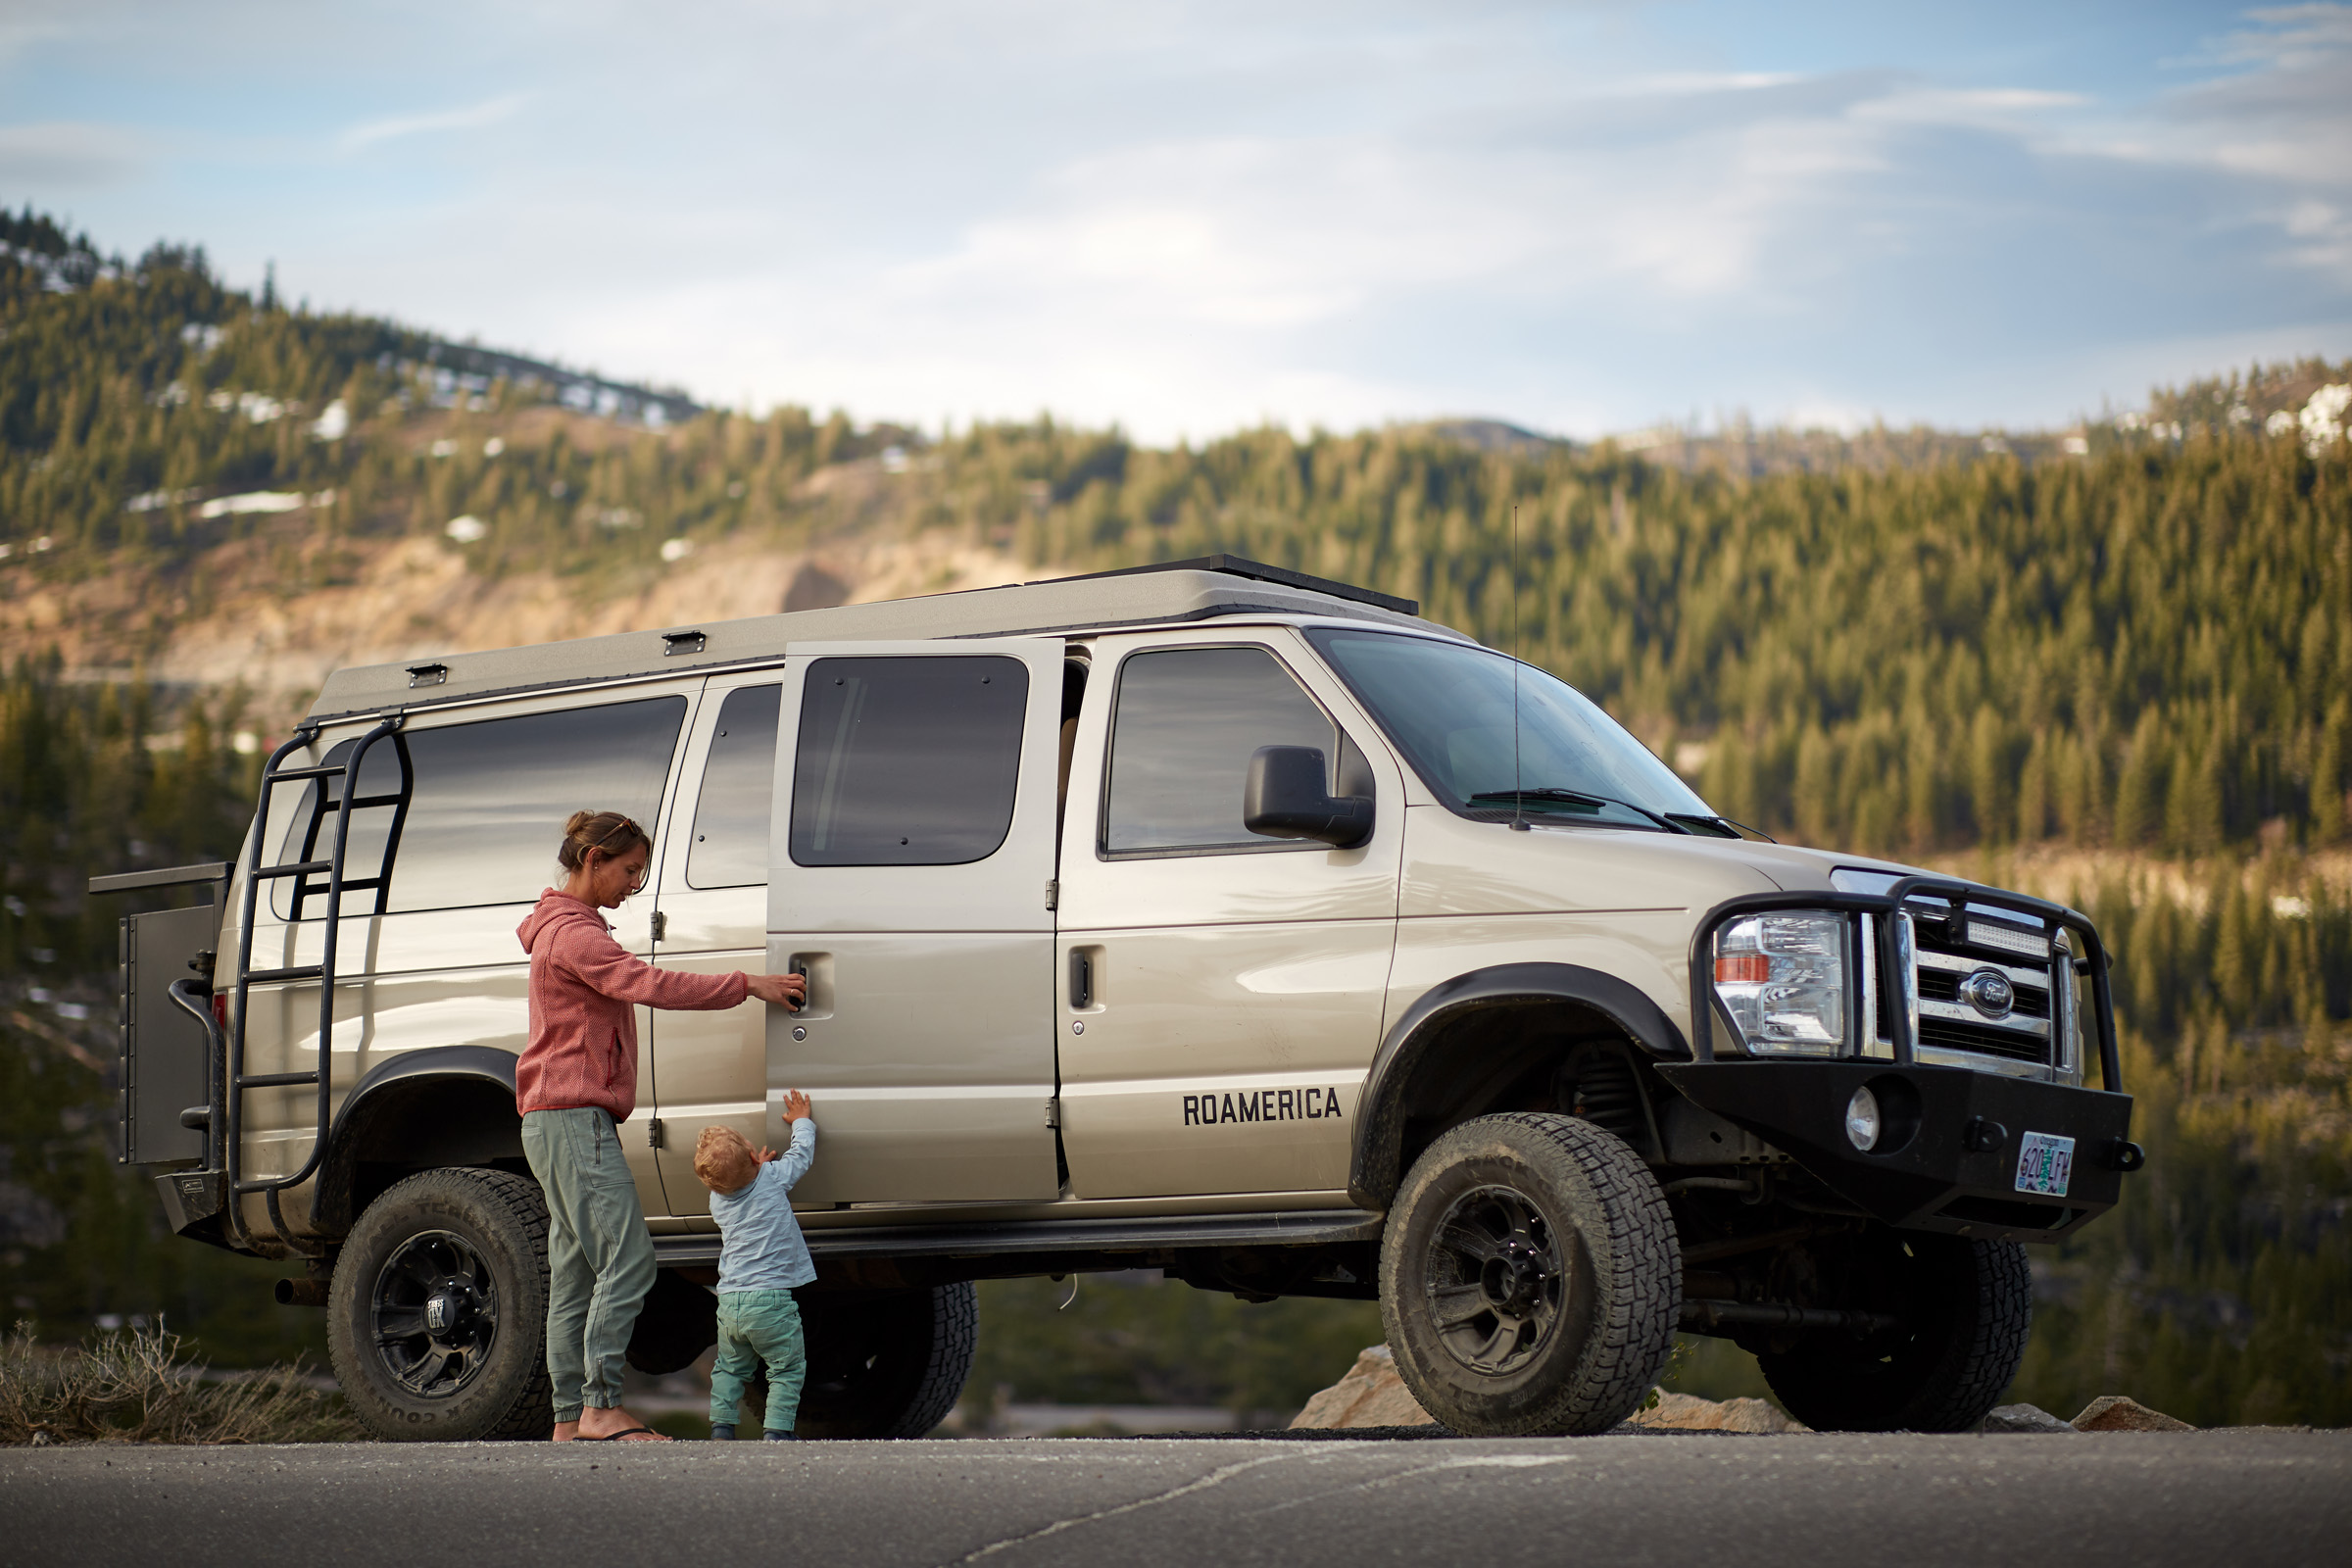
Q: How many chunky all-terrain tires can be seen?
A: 4